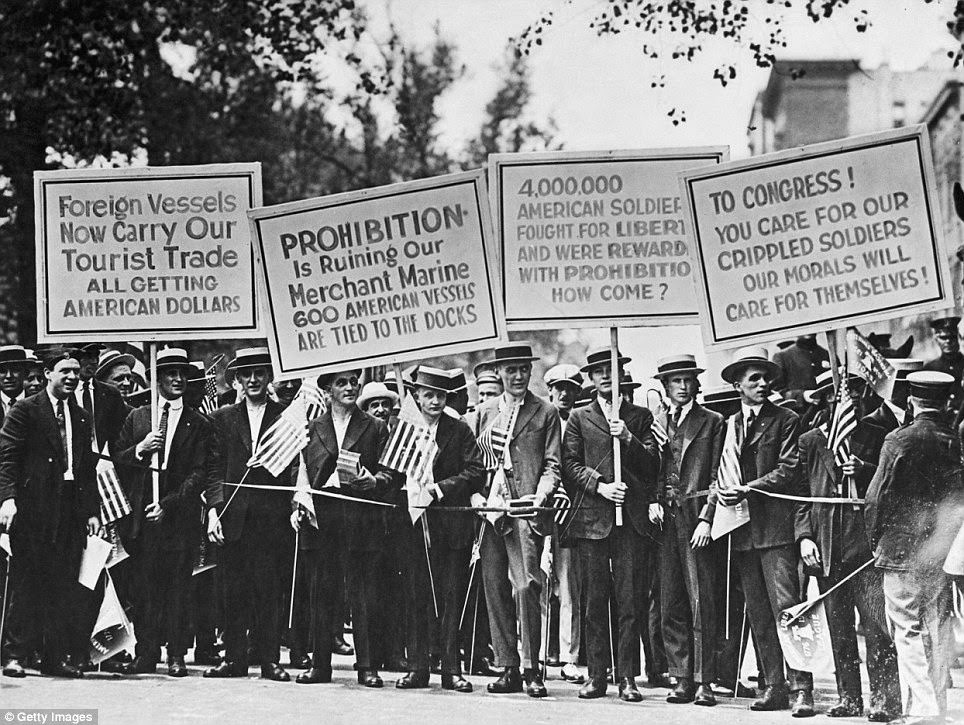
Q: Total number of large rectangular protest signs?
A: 4